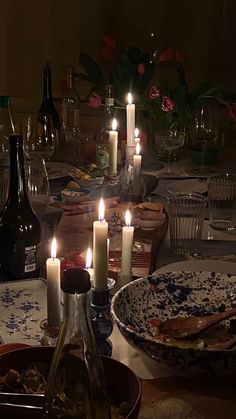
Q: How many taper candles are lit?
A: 8